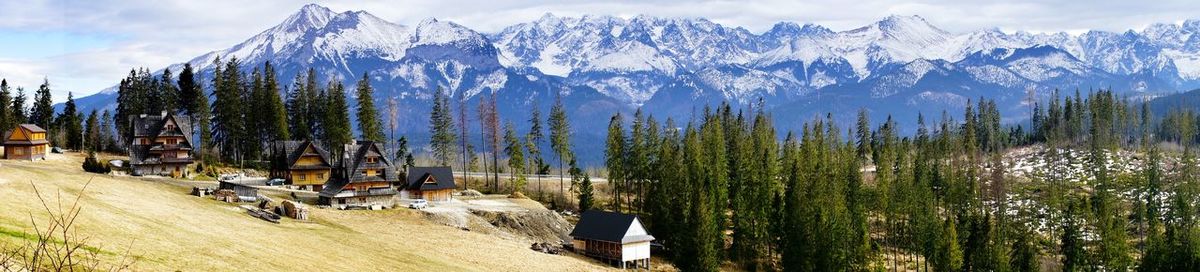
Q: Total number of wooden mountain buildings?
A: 6